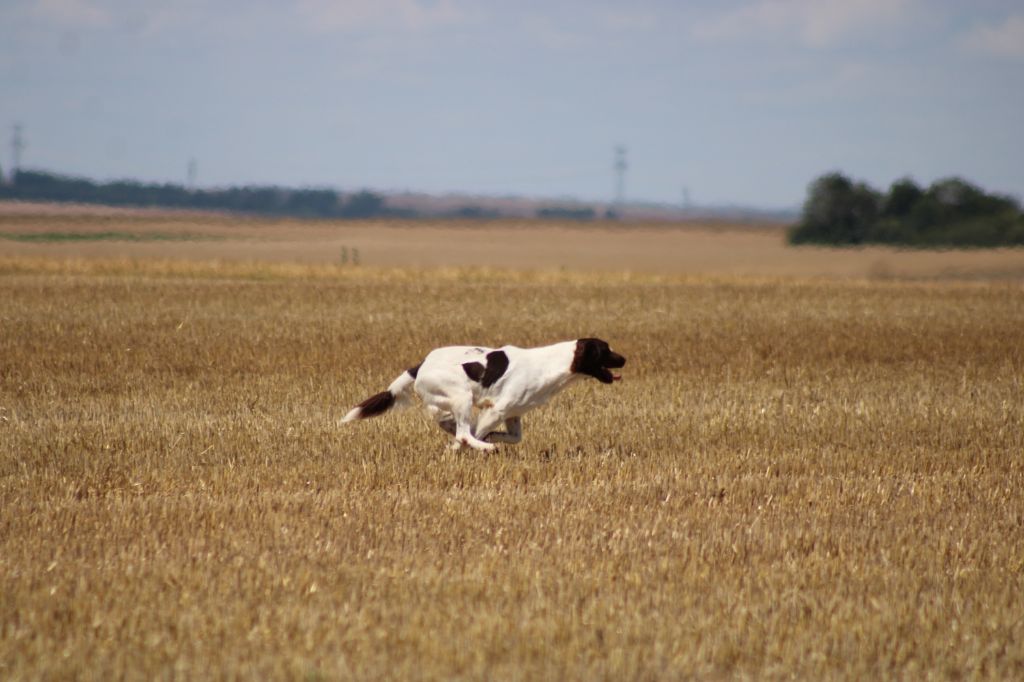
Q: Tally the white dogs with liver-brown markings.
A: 1